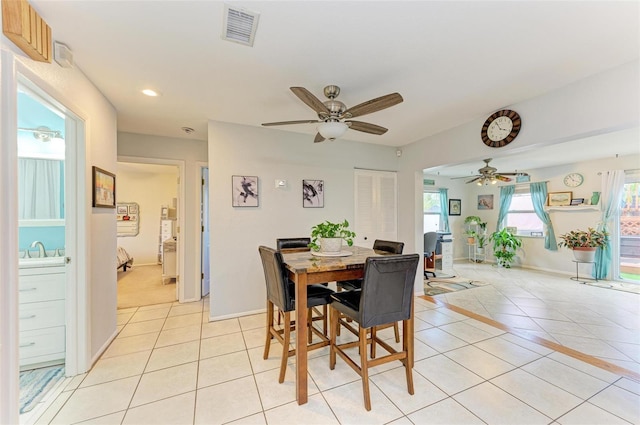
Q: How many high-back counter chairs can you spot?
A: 4